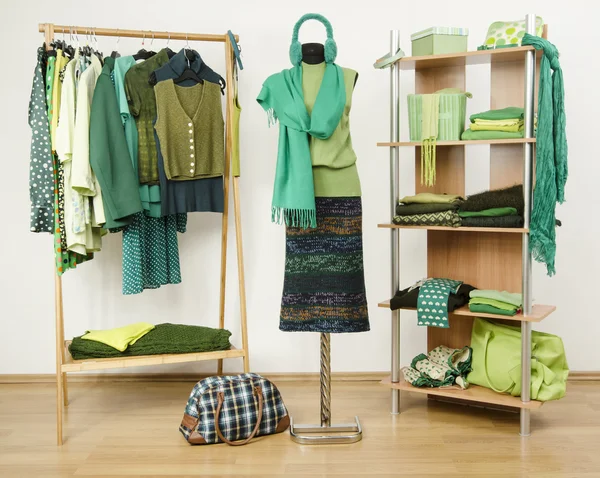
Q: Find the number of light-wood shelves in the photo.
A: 6